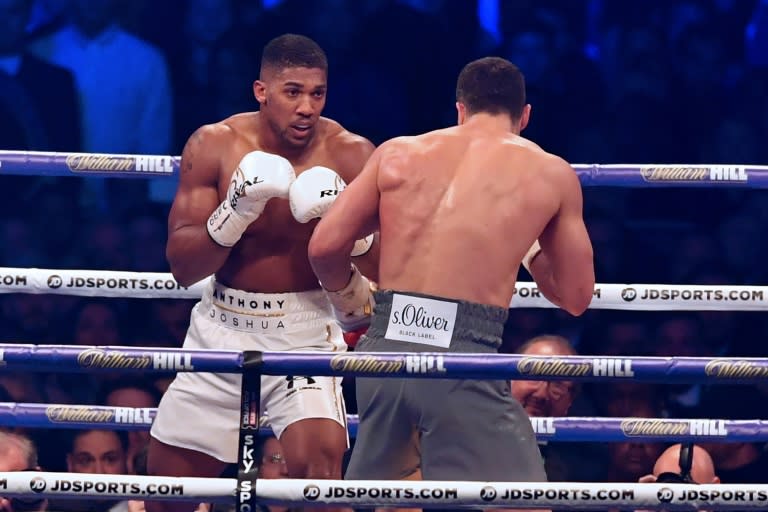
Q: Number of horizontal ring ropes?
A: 5